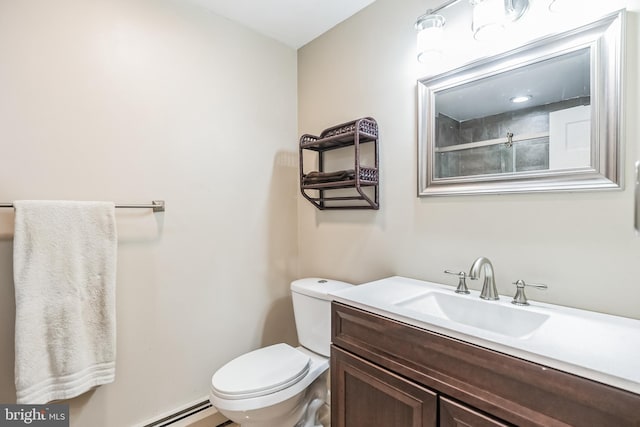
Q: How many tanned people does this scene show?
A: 0